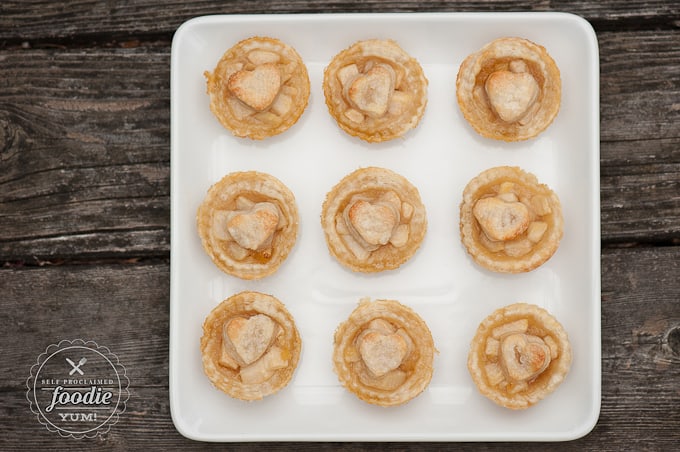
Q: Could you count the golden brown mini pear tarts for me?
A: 9